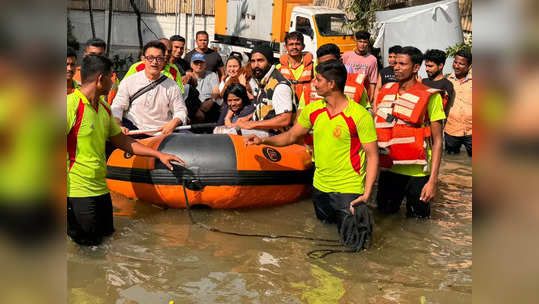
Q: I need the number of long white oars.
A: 1